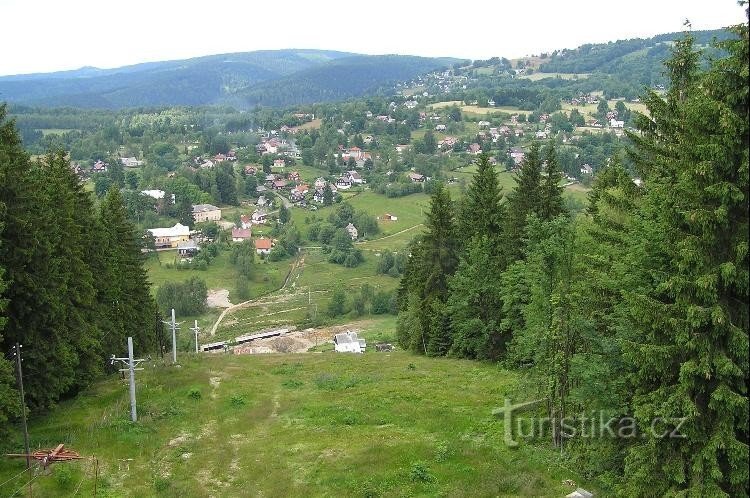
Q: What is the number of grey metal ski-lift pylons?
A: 3